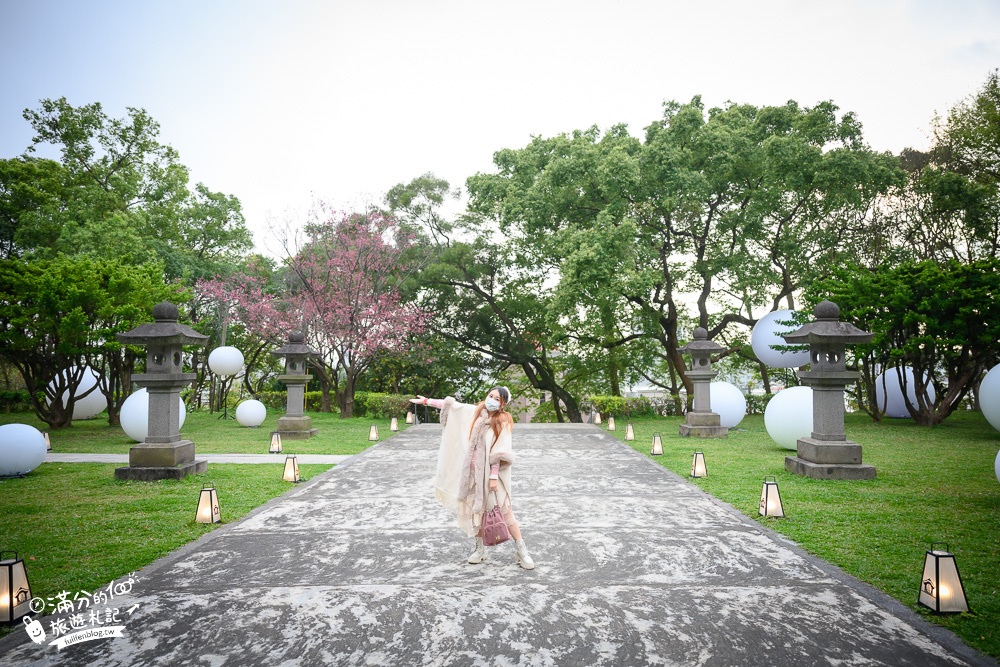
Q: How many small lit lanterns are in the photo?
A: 15